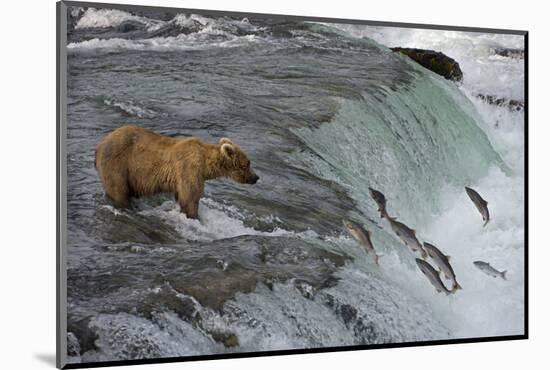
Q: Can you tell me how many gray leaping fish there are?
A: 7